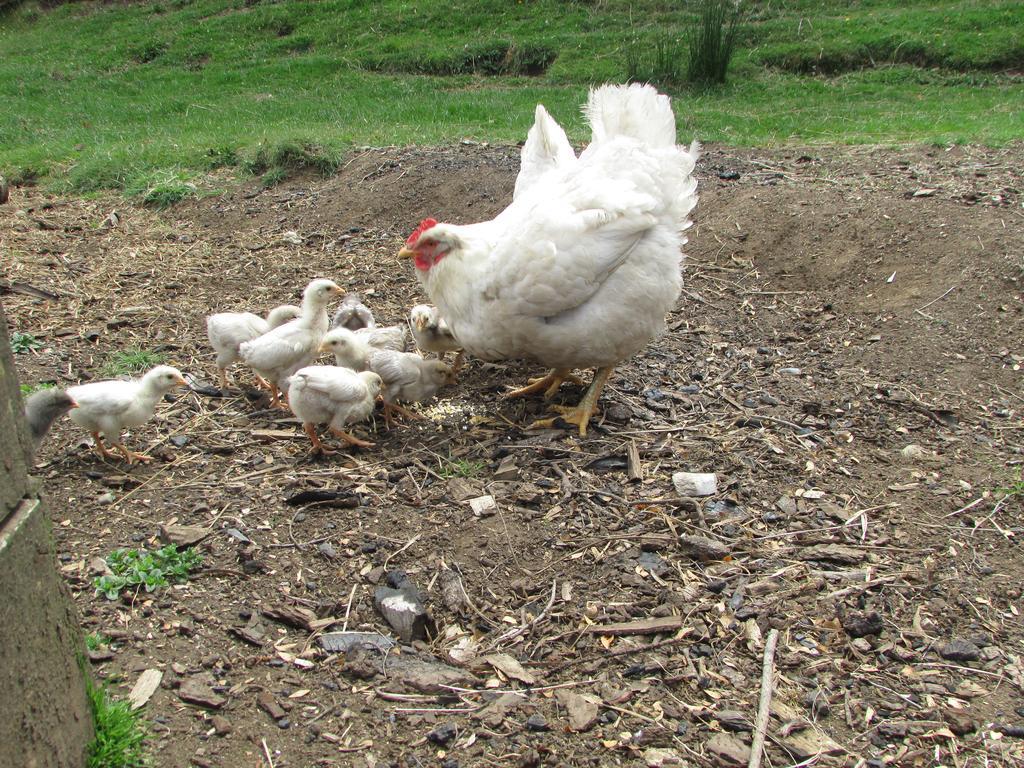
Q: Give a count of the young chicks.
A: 9